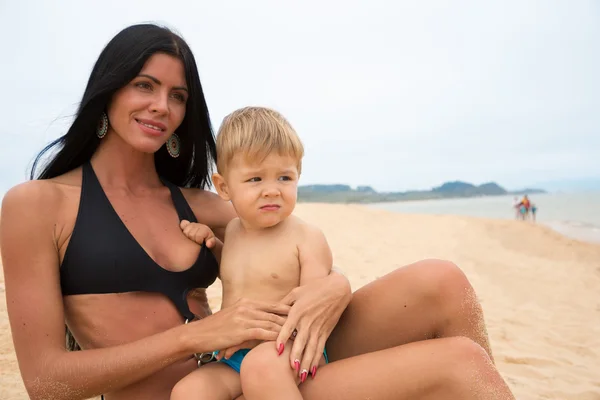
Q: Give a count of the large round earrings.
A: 2